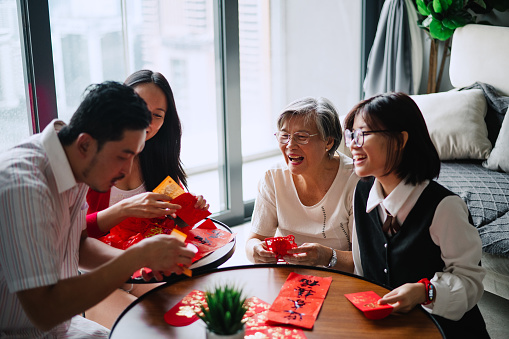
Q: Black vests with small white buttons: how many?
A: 1